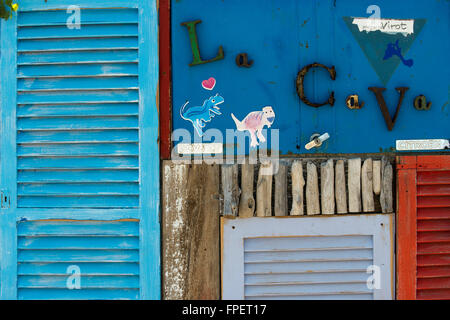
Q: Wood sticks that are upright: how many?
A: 12